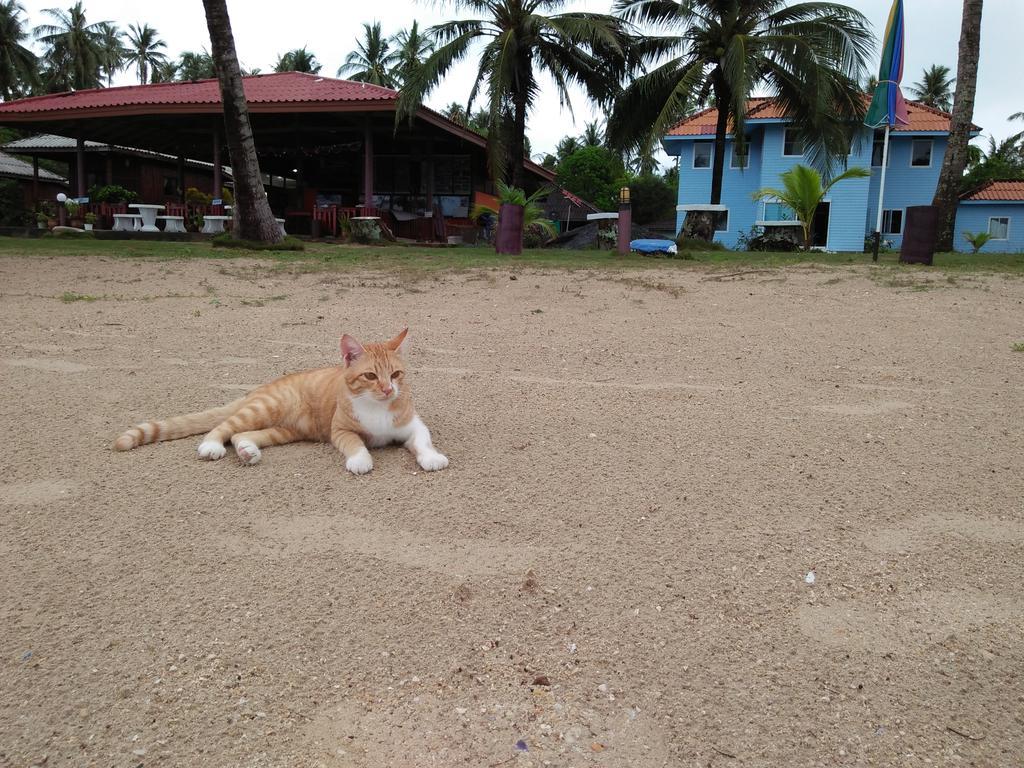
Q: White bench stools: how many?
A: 4